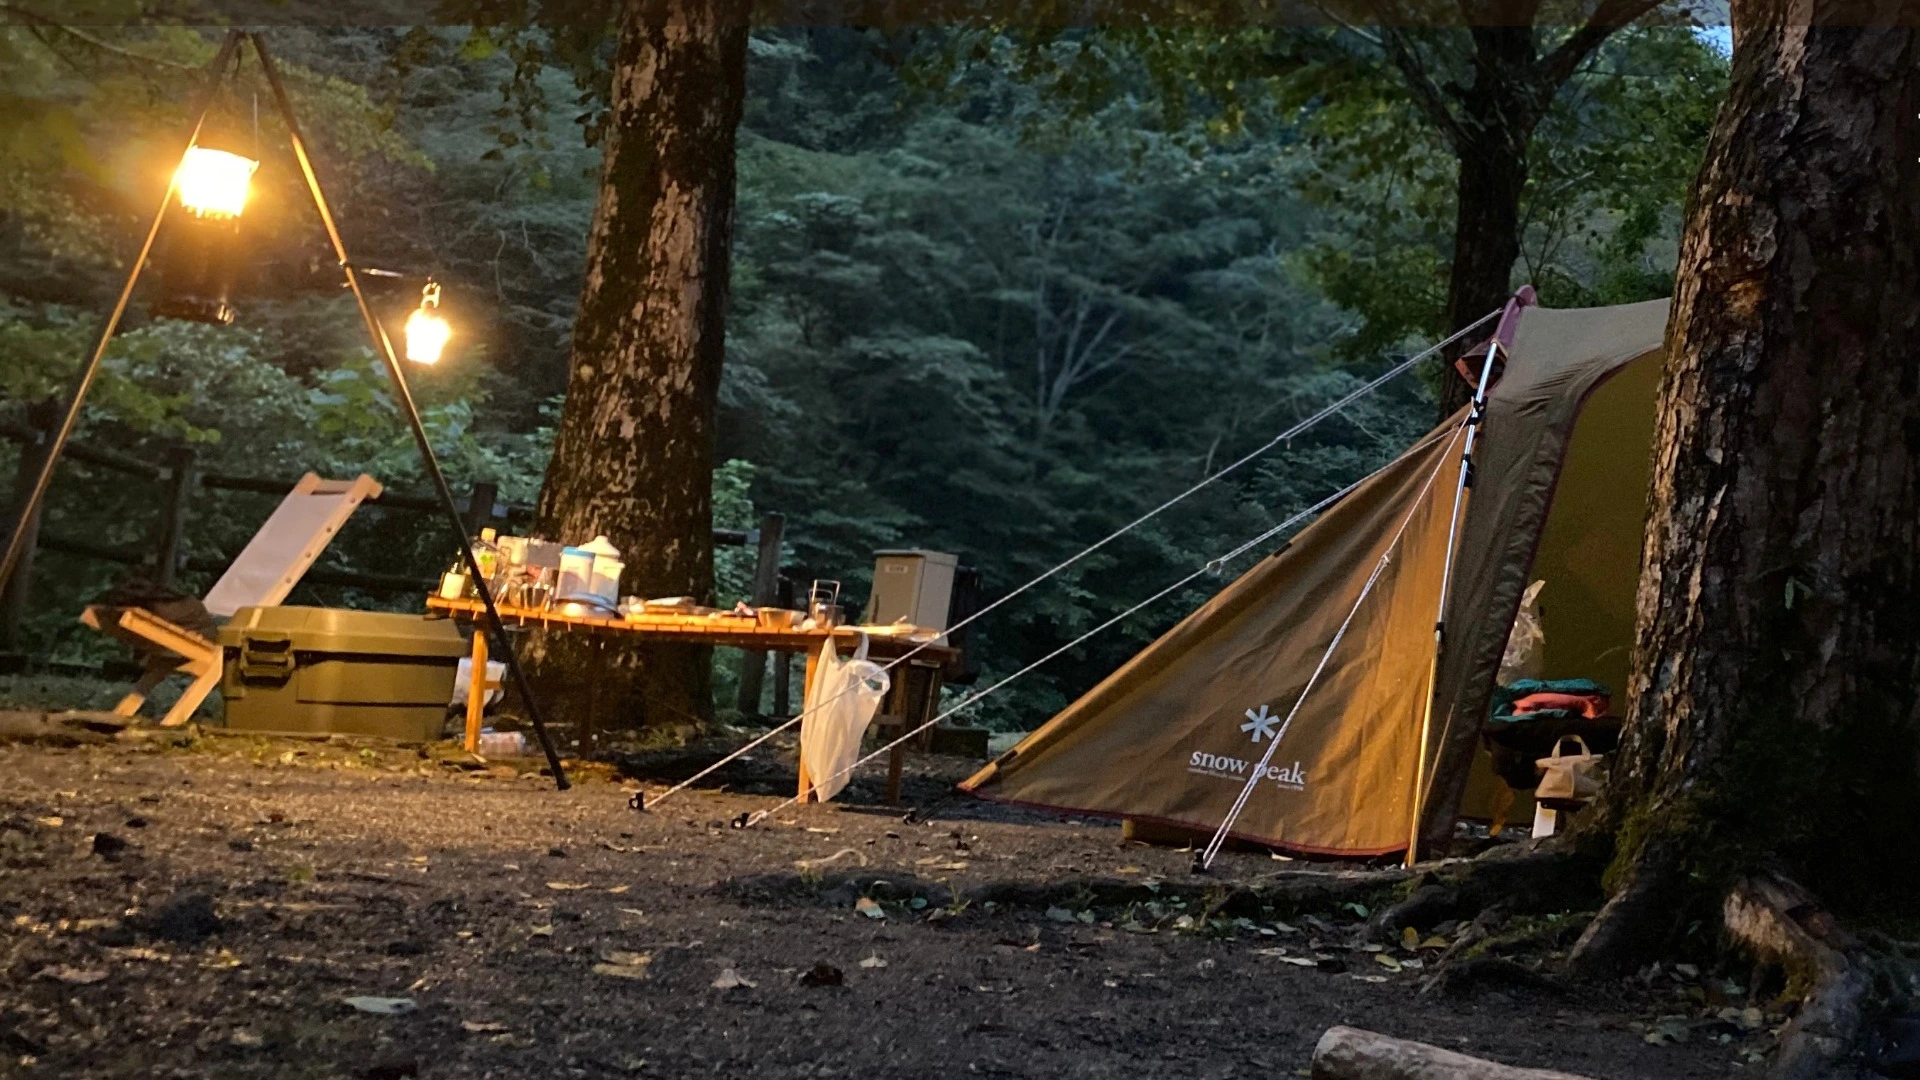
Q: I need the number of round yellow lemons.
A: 0